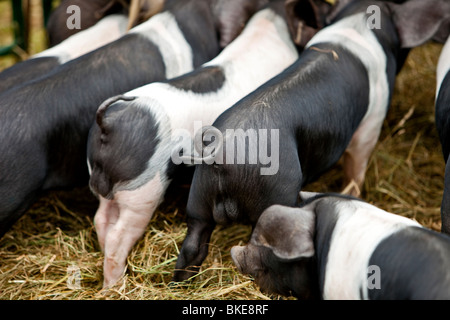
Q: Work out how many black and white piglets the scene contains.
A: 6